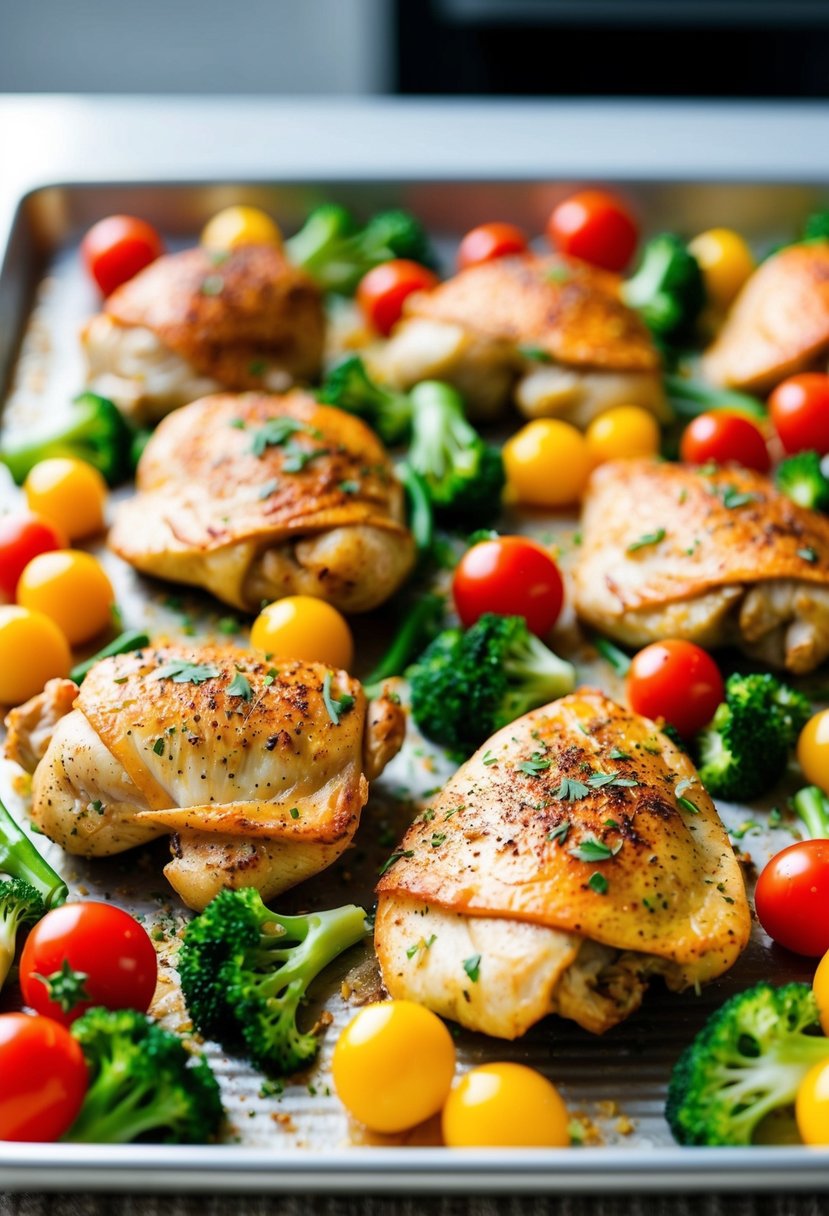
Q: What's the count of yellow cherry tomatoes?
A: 13